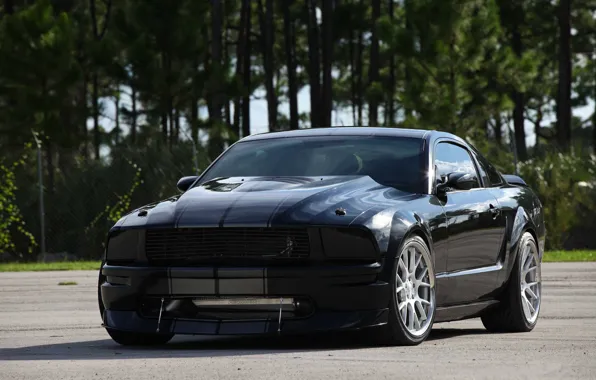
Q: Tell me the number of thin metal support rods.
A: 2